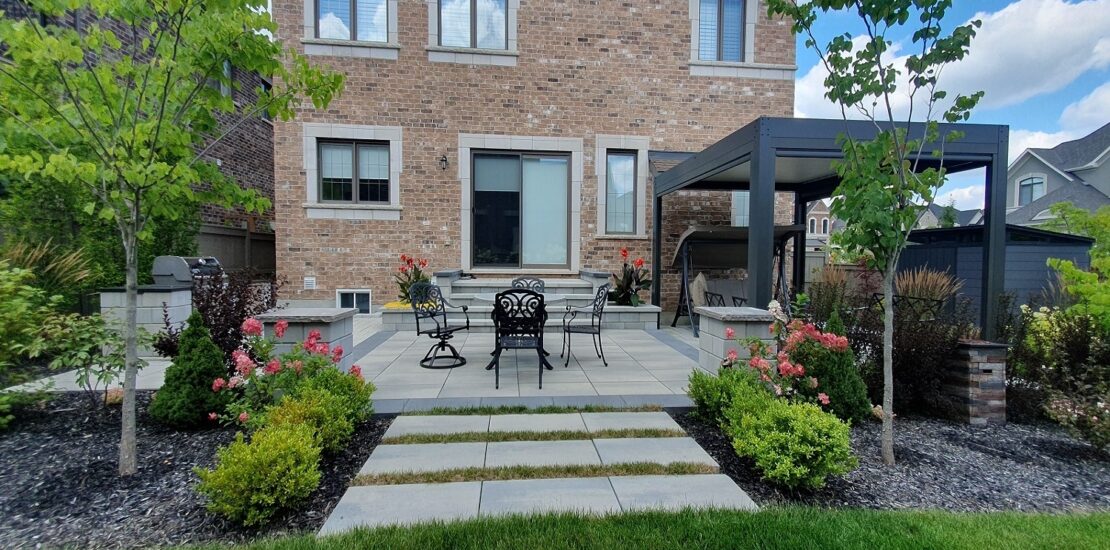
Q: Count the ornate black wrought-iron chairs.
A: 4